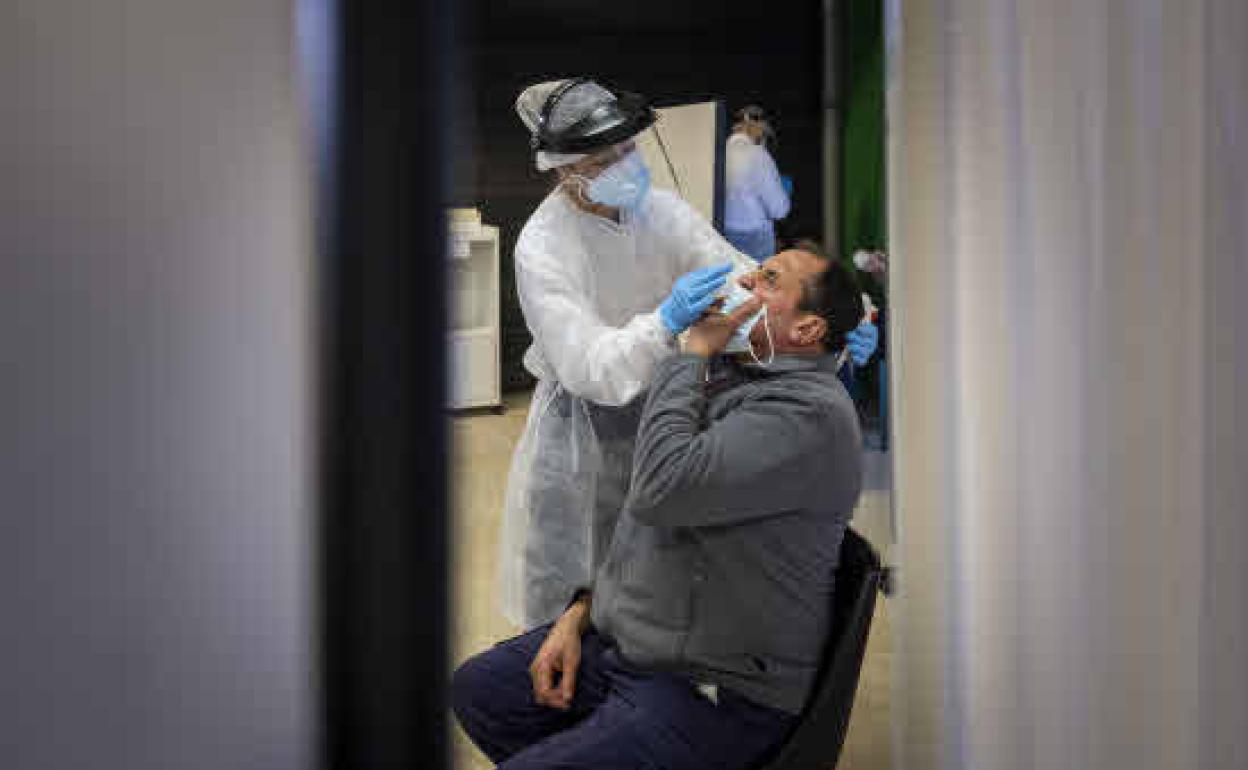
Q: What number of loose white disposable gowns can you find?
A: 2